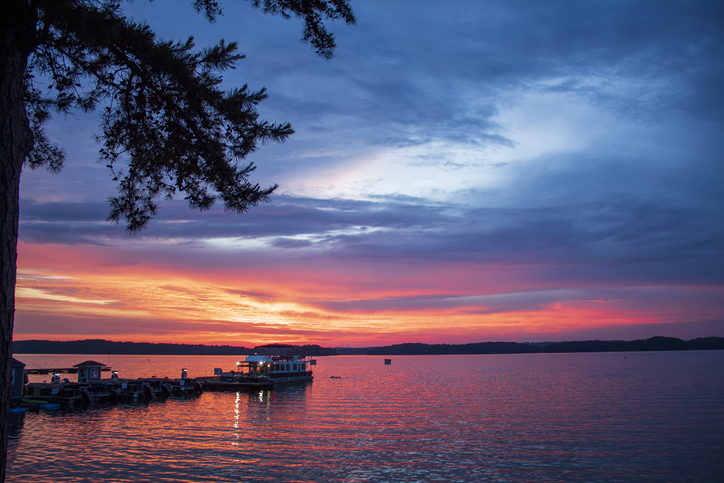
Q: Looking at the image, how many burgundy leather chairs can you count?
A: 0